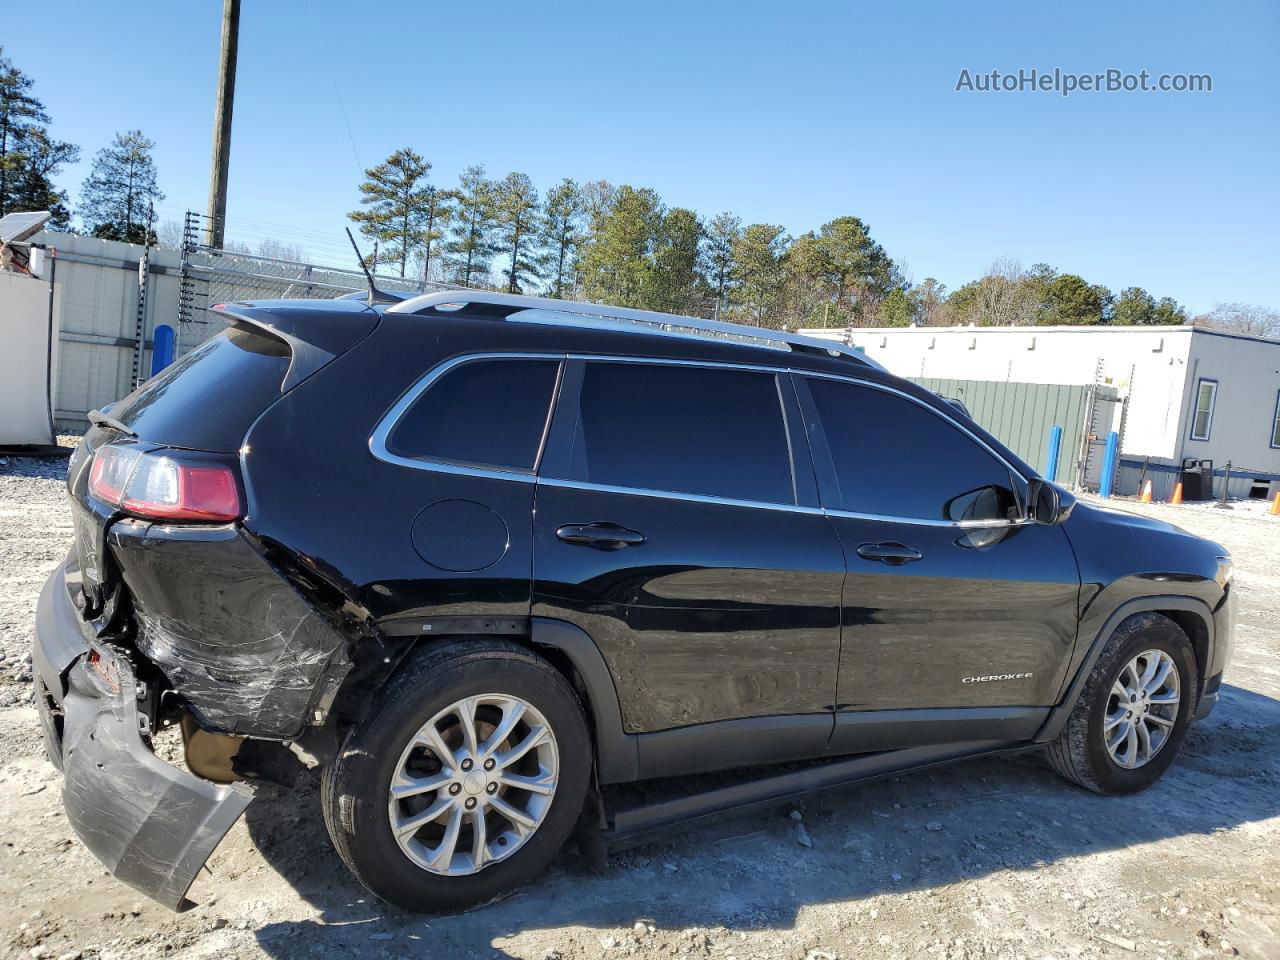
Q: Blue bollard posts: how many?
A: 3